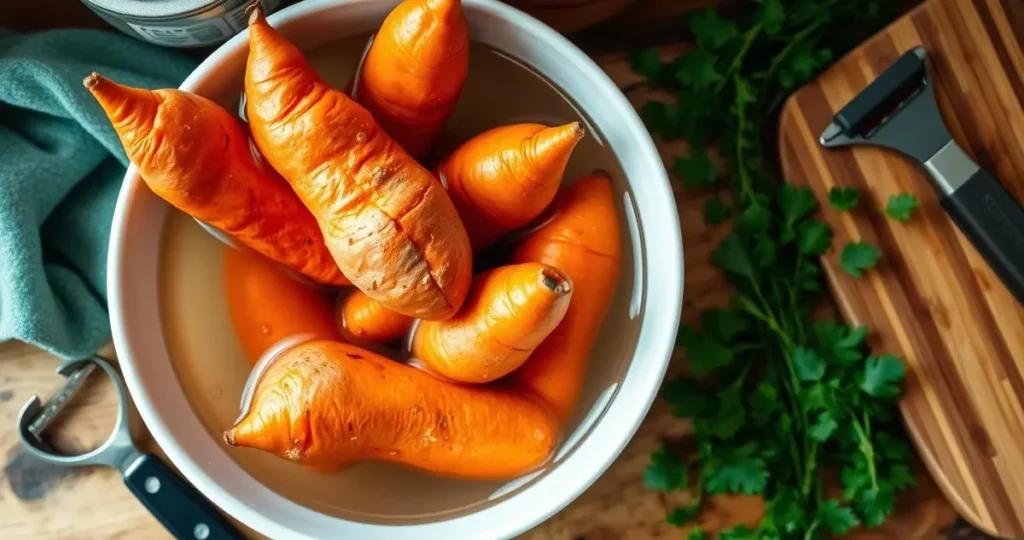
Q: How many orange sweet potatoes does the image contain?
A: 9